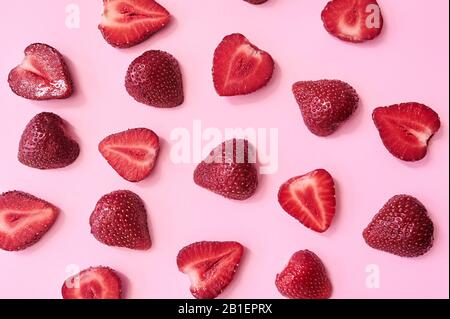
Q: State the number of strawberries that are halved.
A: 10